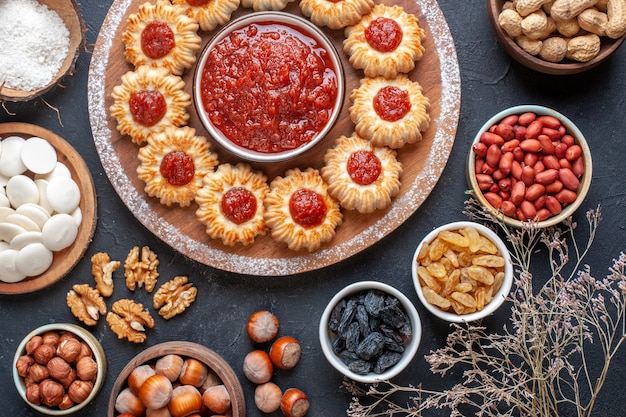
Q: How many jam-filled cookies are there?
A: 11